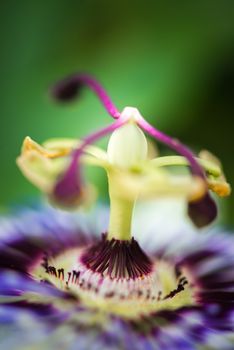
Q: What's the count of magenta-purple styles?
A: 3